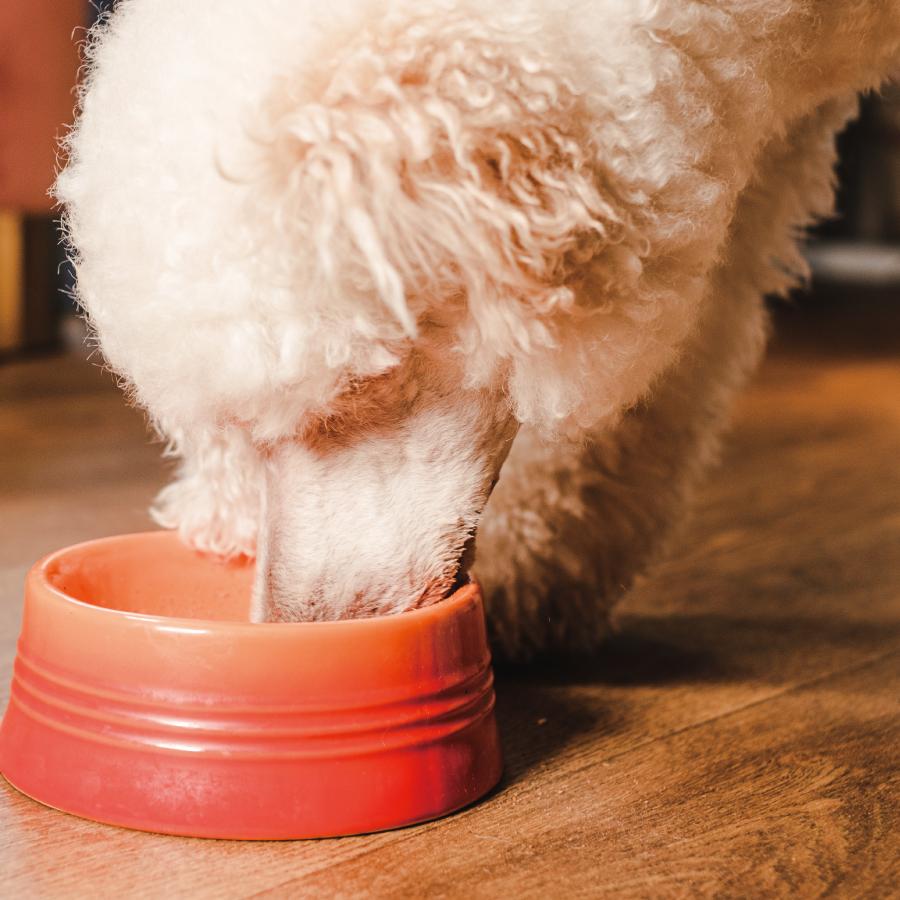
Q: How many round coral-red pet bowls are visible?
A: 1